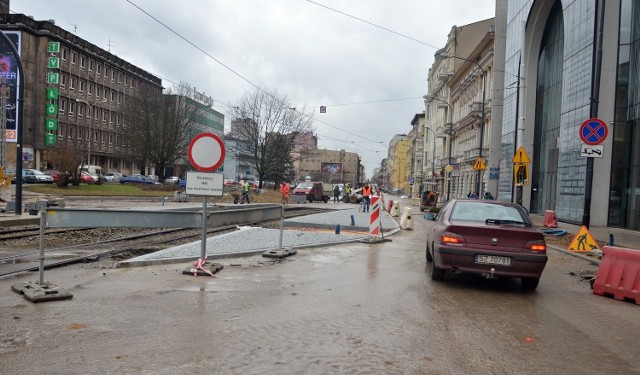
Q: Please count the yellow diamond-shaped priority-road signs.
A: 1